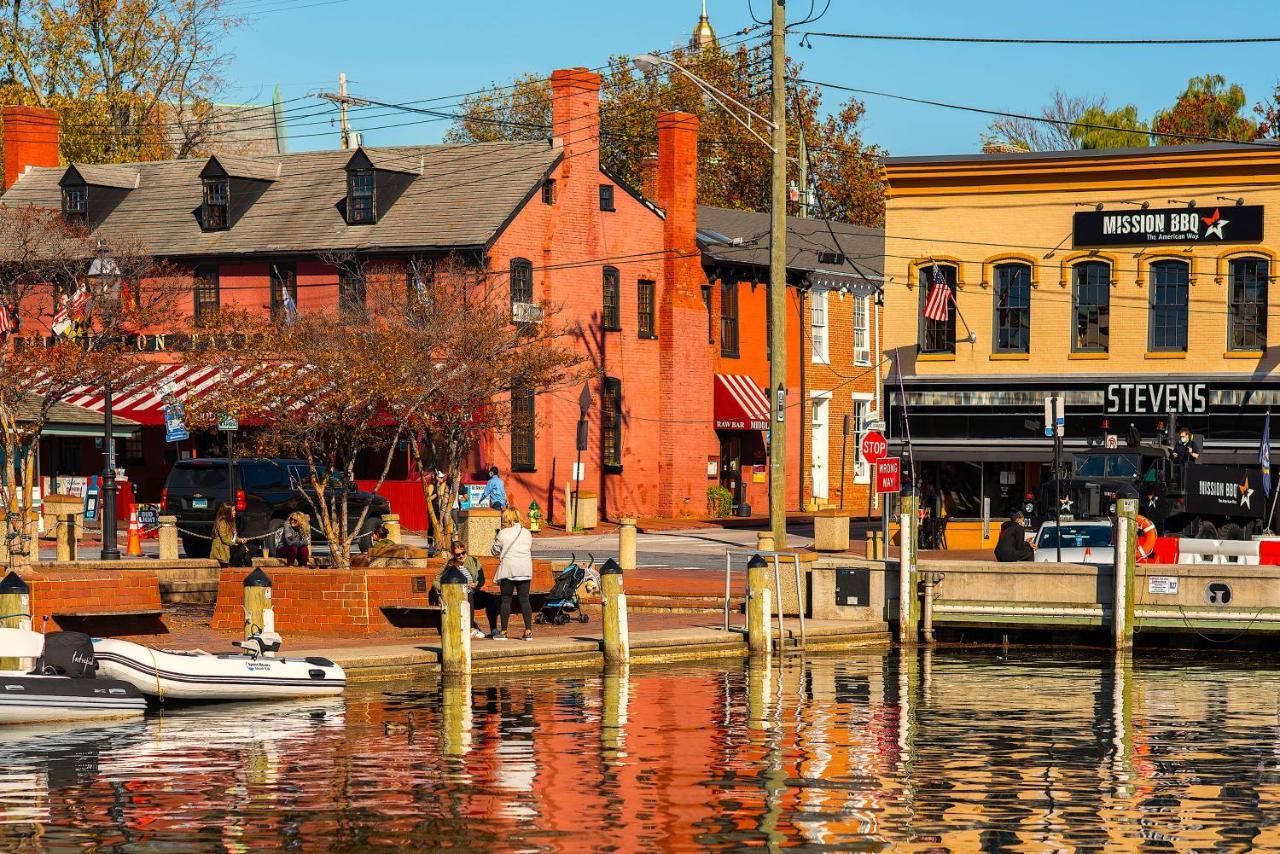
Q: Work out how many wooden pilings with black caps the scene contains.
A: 7